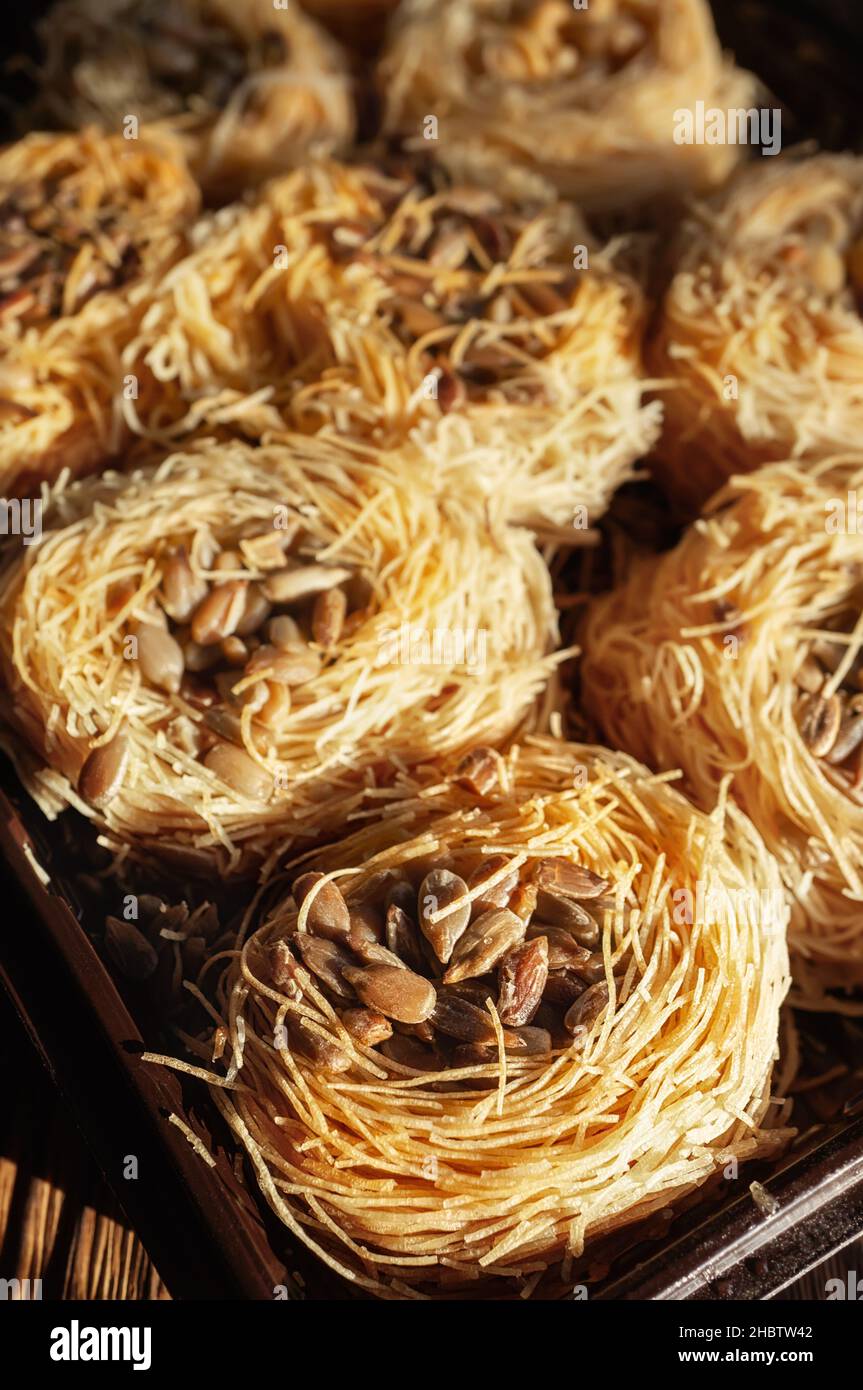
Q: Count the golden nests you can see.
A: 8